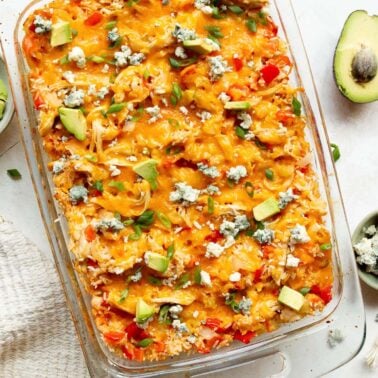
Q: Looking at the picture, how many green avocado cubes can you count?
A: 9